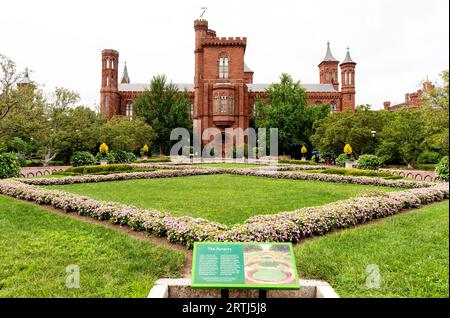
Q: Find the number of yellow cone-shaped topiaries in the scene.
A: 4